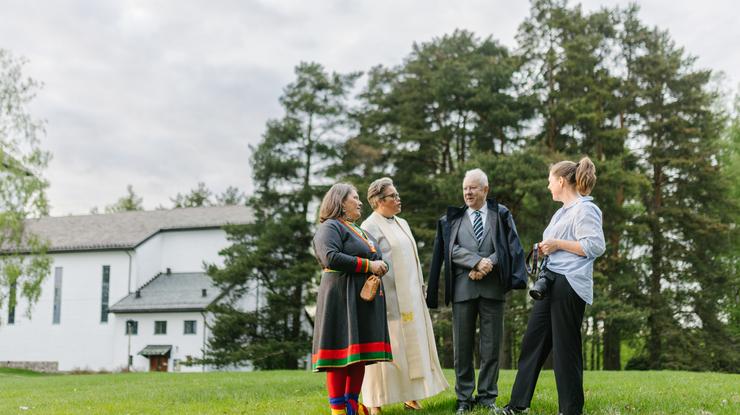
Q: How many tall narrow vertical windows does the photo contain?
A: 3